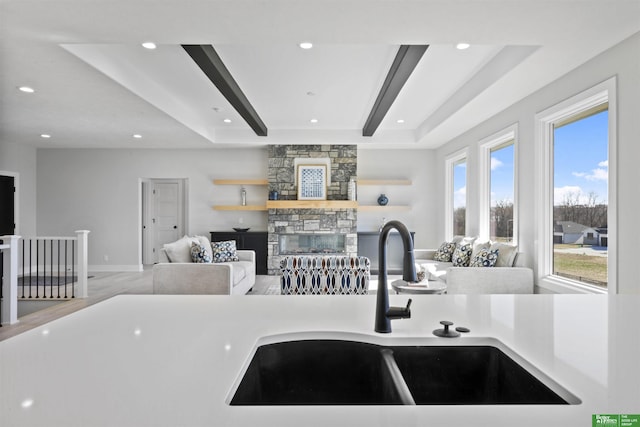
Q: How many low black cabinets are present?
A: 2